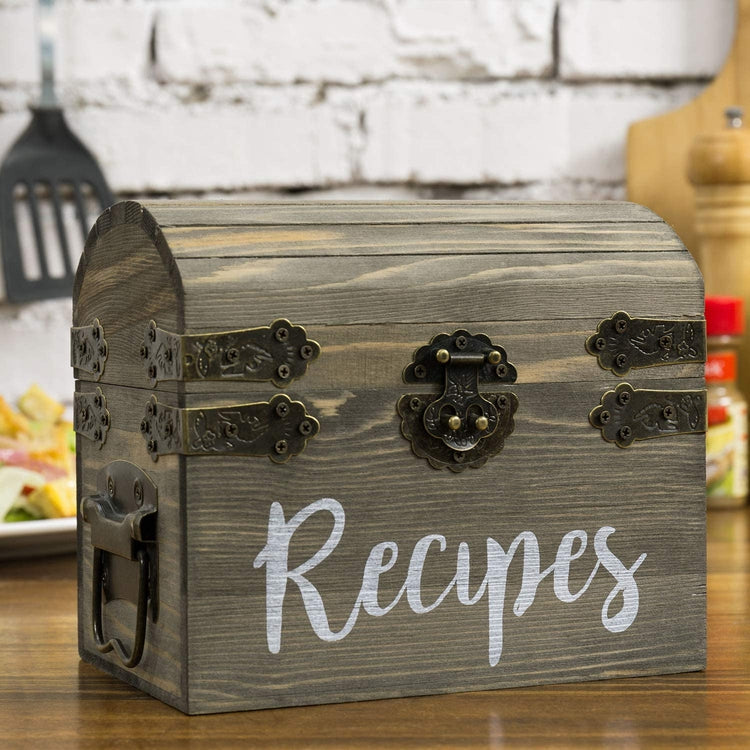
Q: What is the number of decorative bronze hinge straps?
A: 6